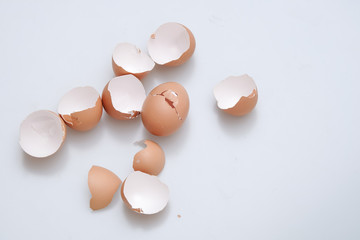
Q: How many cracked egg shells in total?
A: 10